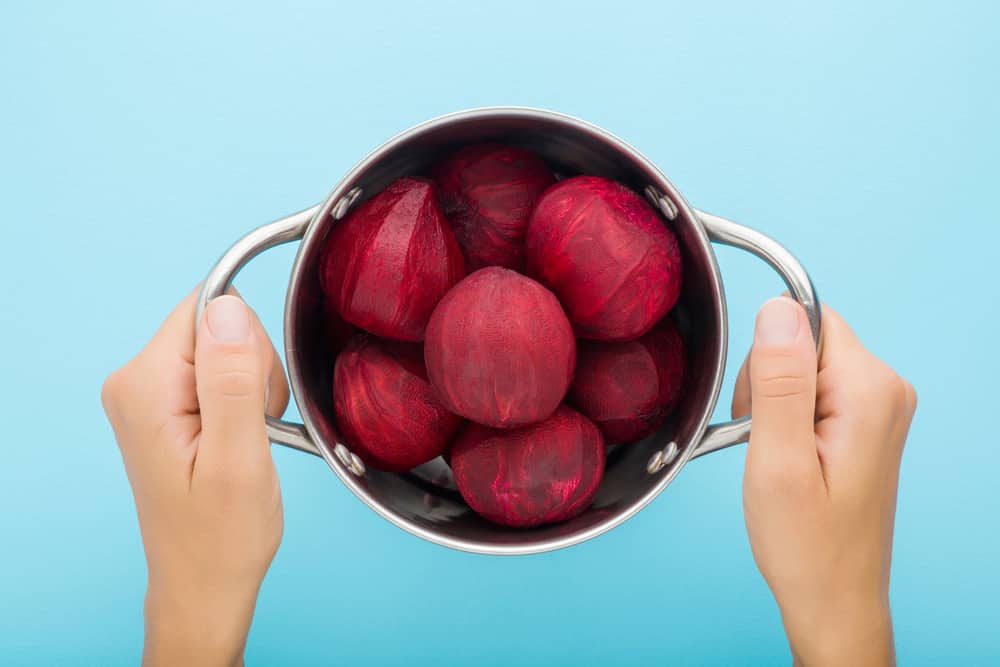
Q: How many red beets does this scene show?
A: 7